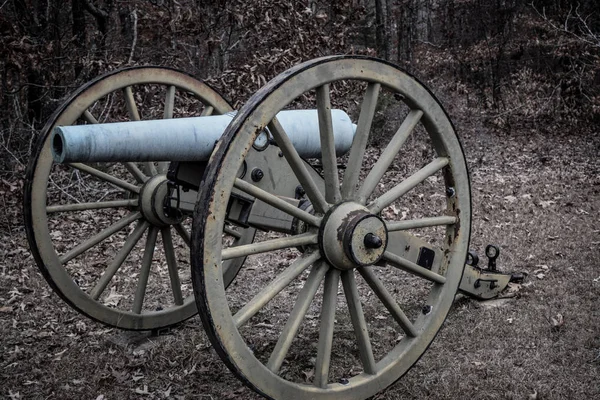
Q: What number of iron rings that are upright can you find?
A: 2